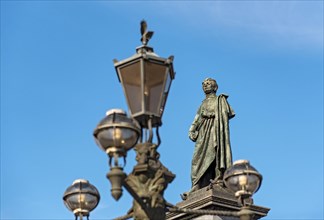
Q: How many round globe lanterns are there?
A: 3